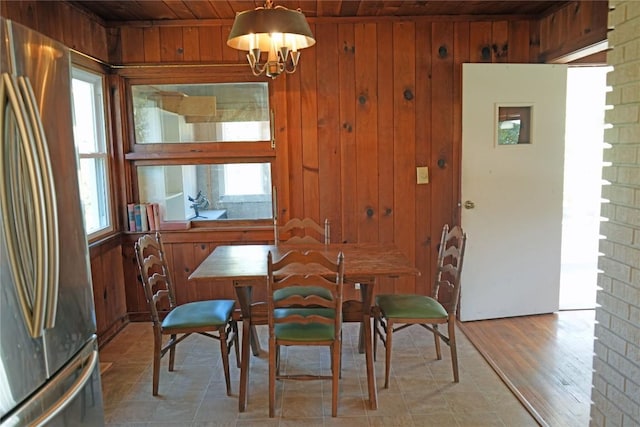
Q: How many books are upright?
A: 5